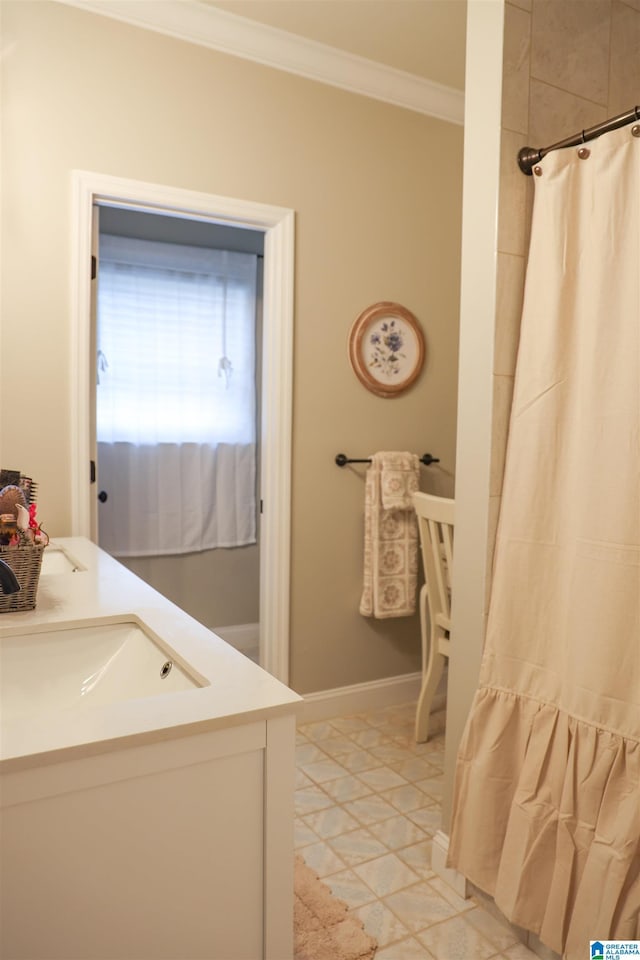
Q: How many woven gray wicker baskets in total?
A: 1